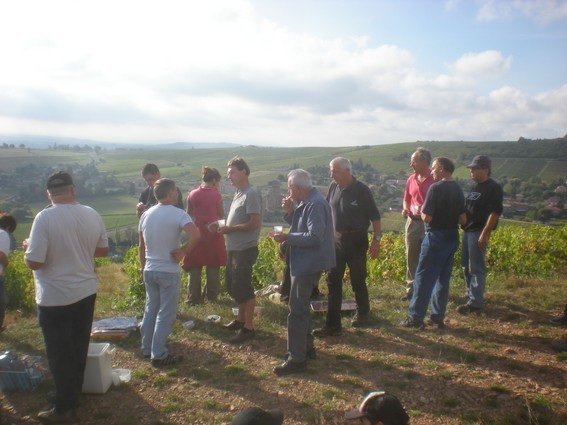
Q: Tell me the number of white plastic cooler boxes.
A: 1